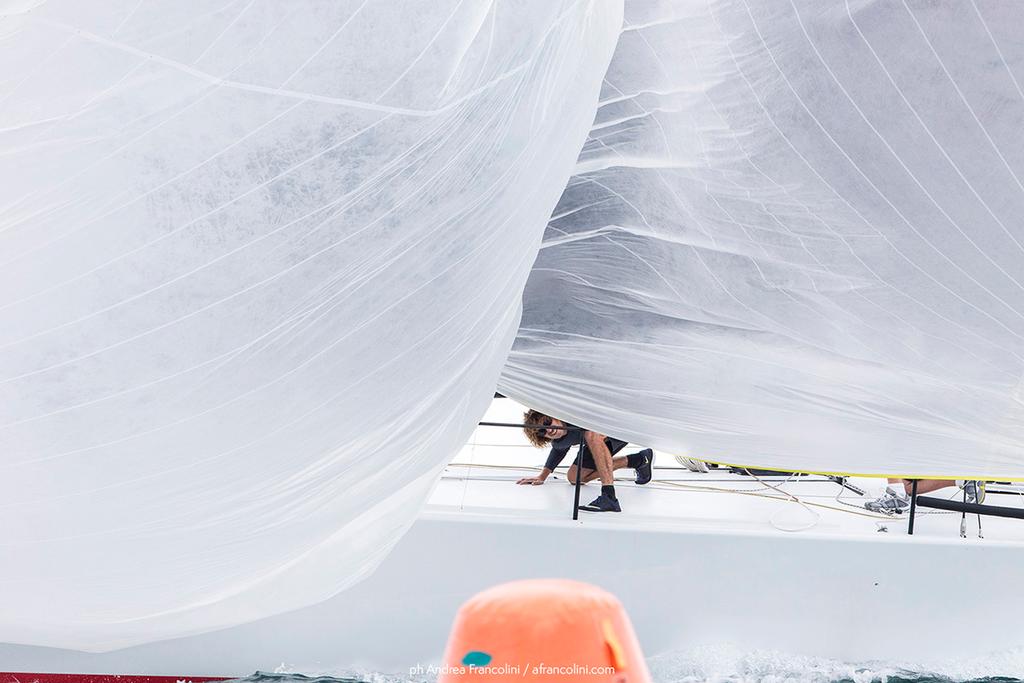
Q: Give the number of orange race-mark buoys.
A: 1